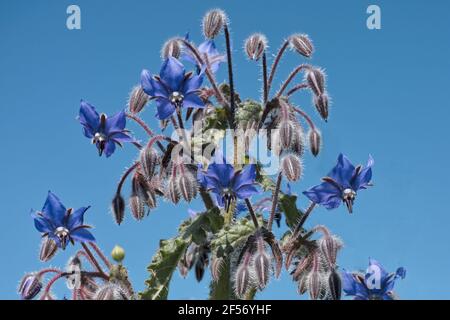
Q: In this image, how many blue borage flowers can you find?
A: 7